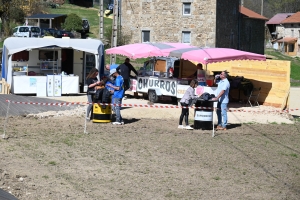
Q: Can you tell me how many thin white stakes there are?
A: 3